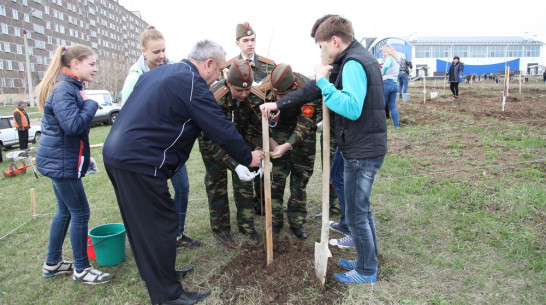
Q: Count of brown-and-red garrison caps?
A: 3